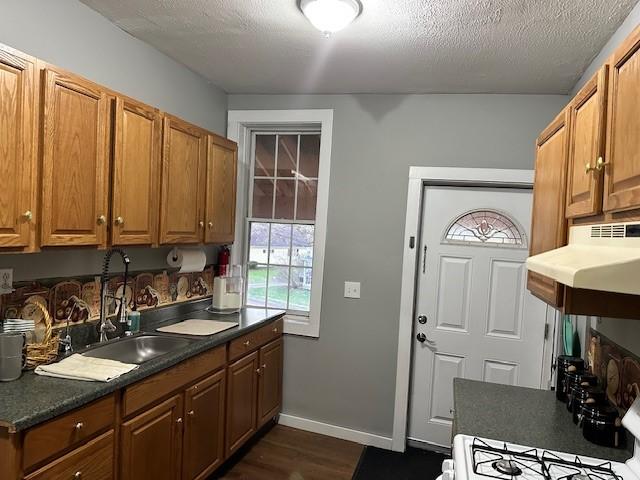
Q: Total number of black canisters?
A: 4